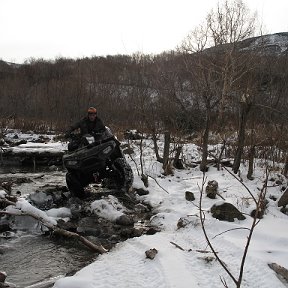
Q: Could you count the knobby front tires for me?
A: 2